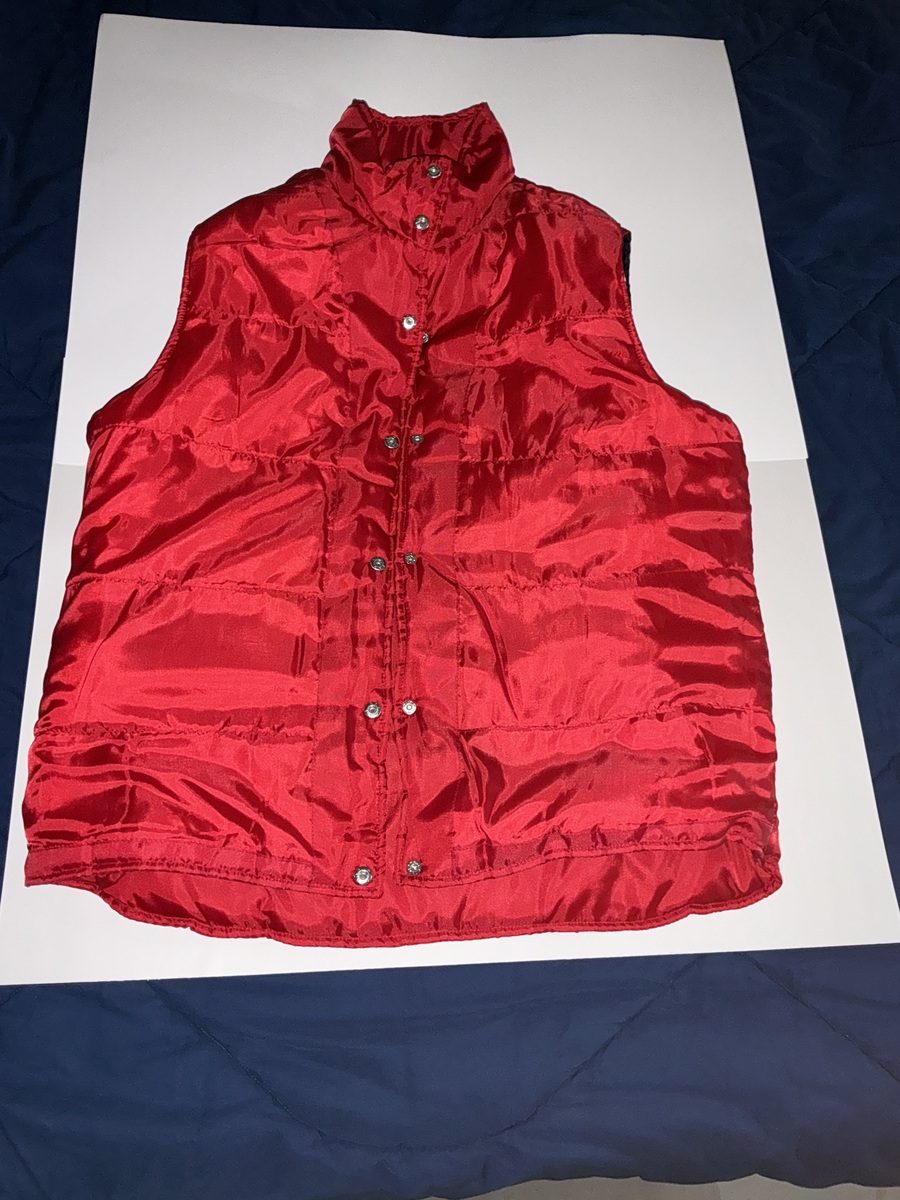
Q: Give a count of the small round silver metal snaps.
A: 12